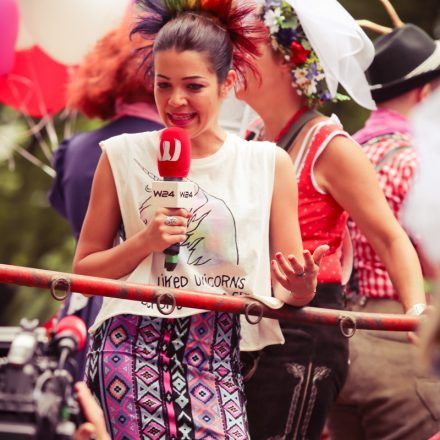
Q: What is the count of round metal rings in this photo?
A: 4